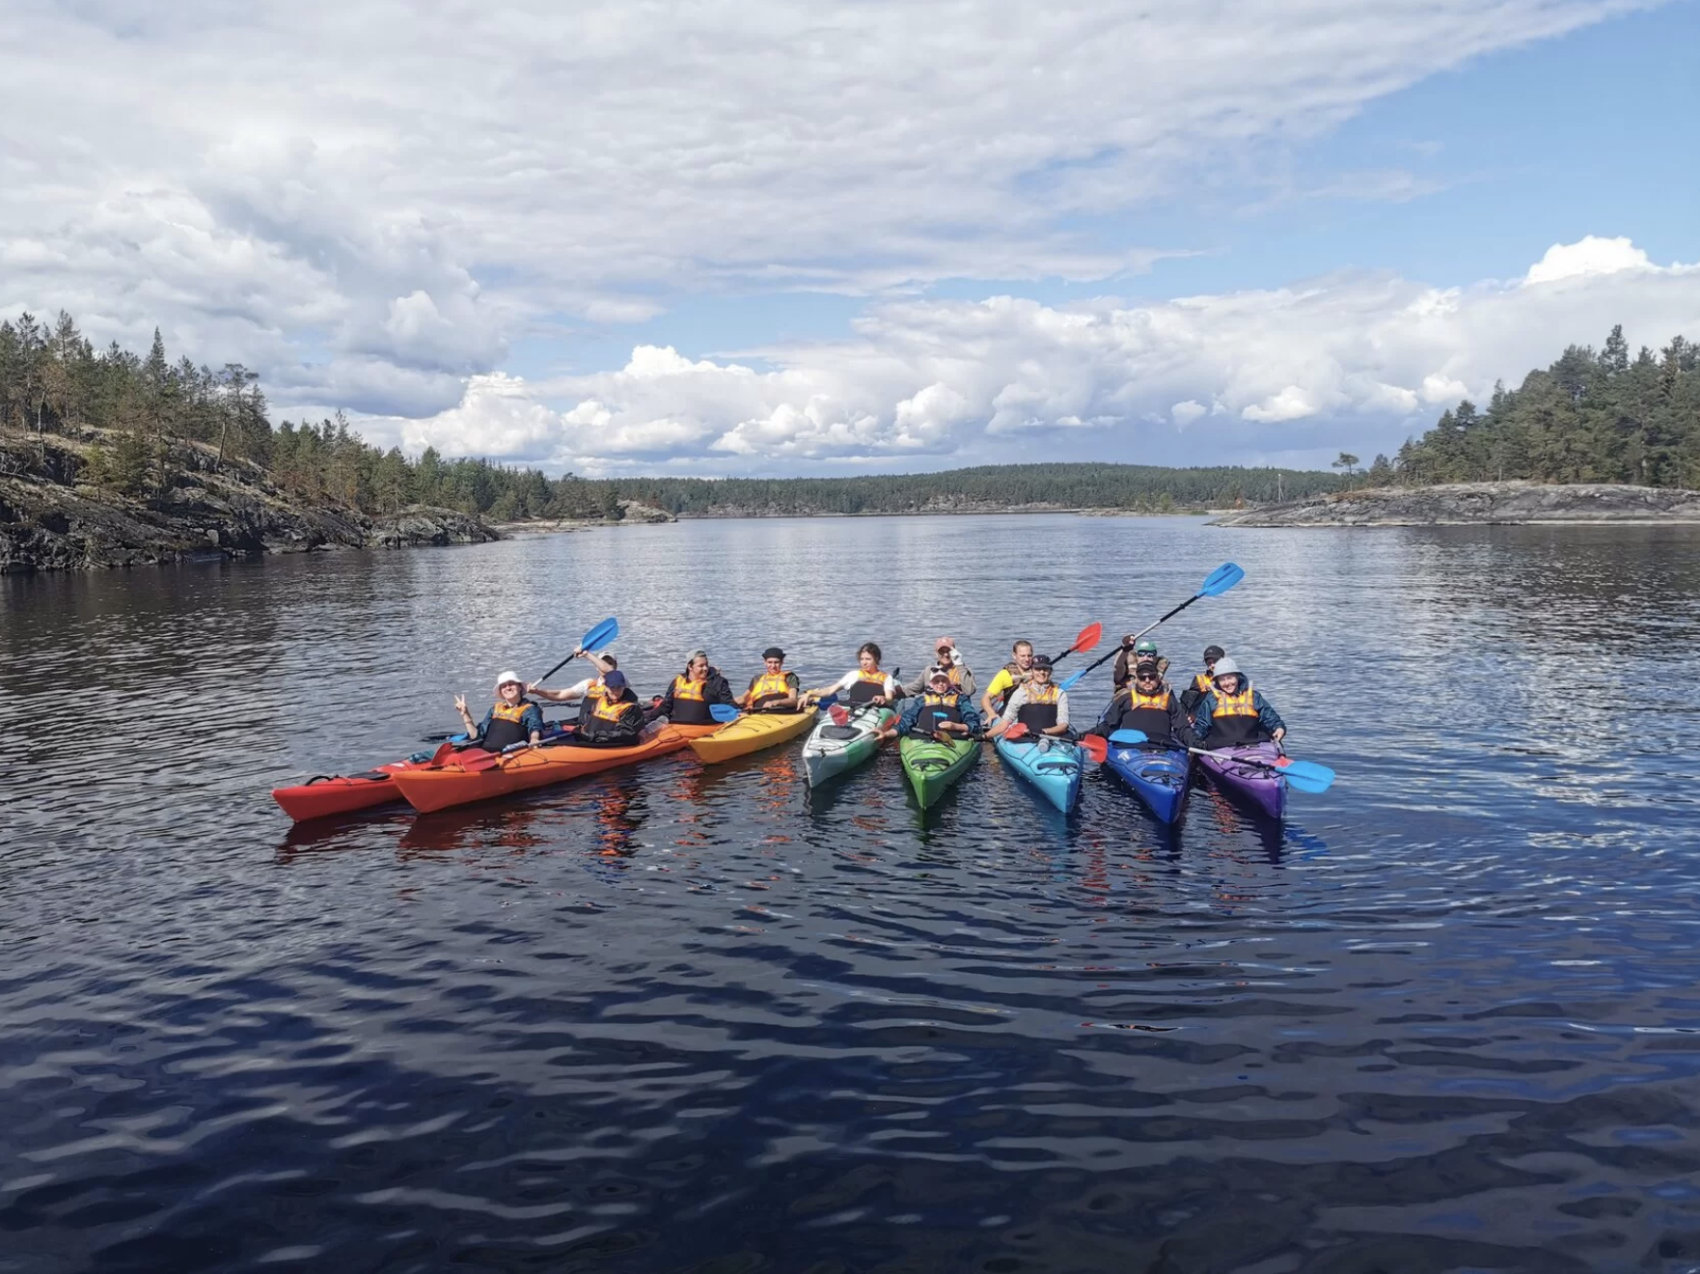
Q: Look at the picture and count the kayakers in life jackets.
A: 14